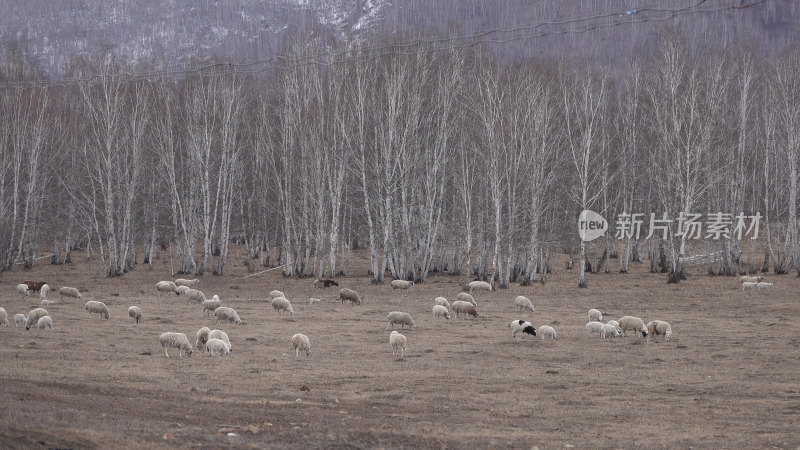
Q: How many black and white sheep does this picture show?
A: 1